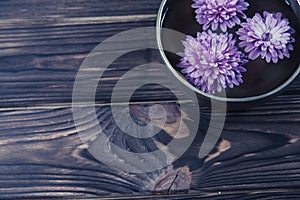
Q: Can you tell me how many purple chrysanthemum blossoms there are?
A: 3